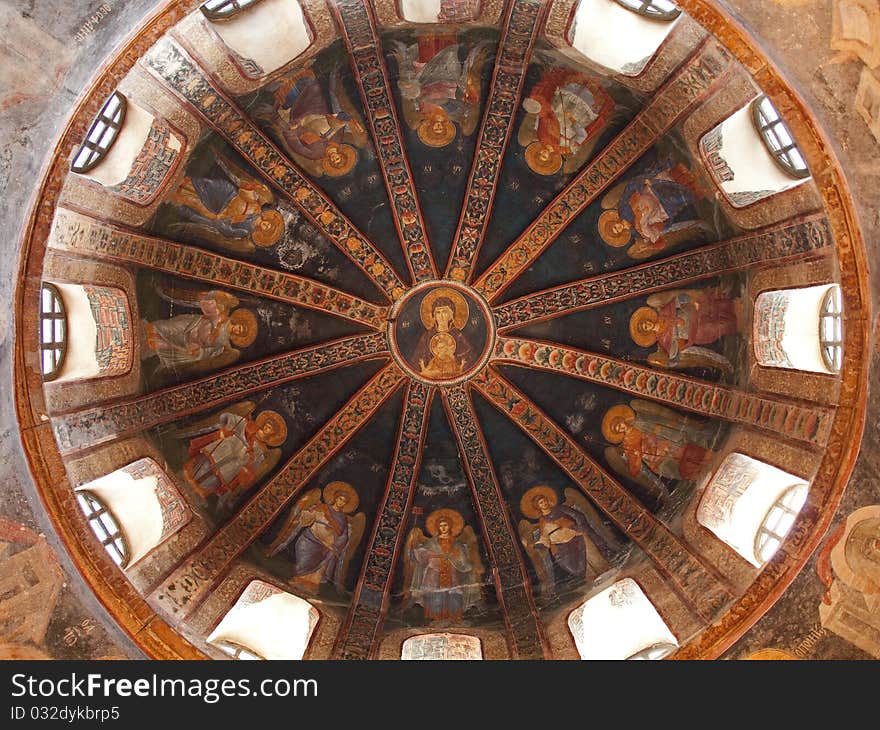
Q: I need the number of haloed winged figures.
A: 12